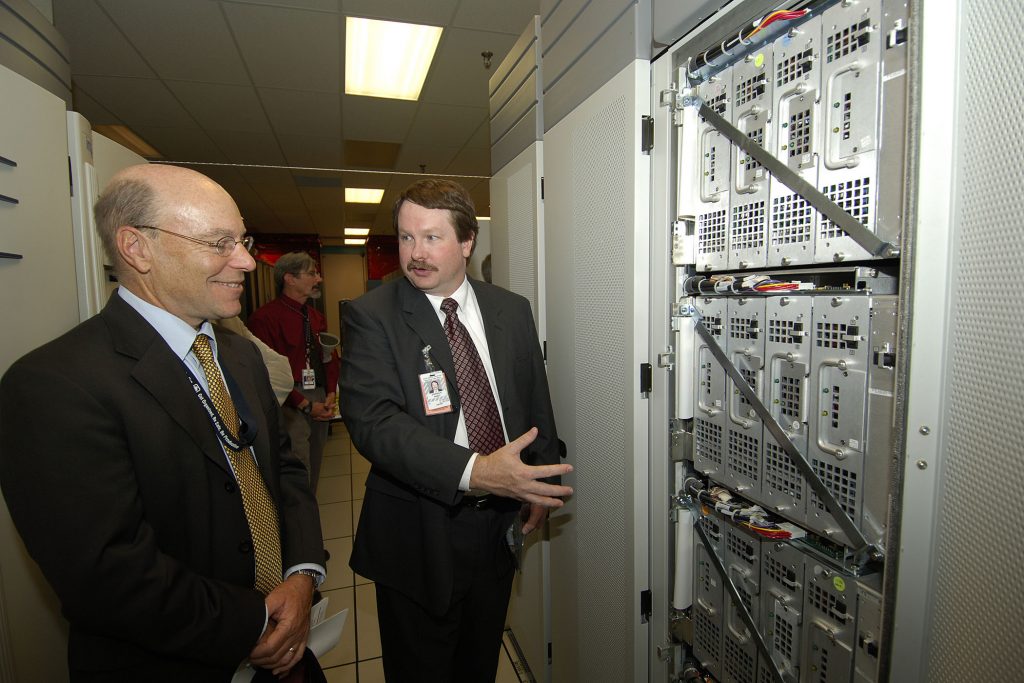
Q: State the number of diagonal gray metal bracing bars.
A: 3